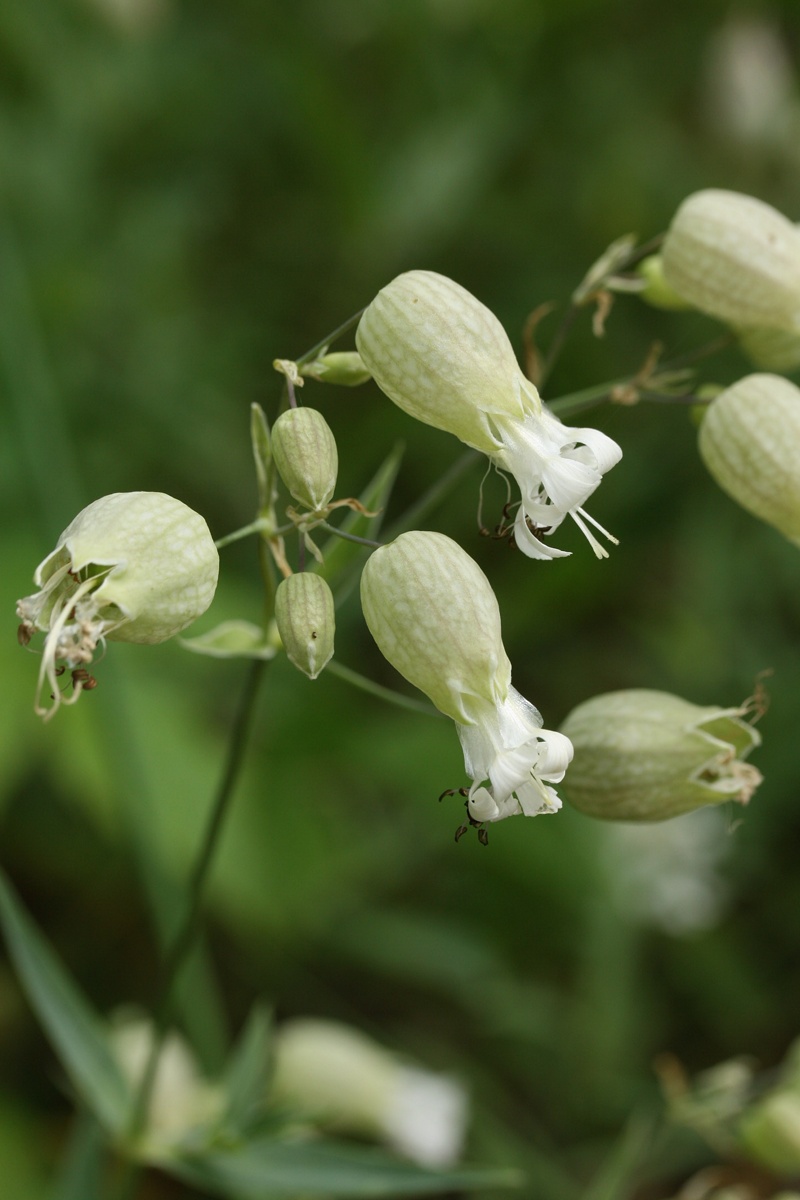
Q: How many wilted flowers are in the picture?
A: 2